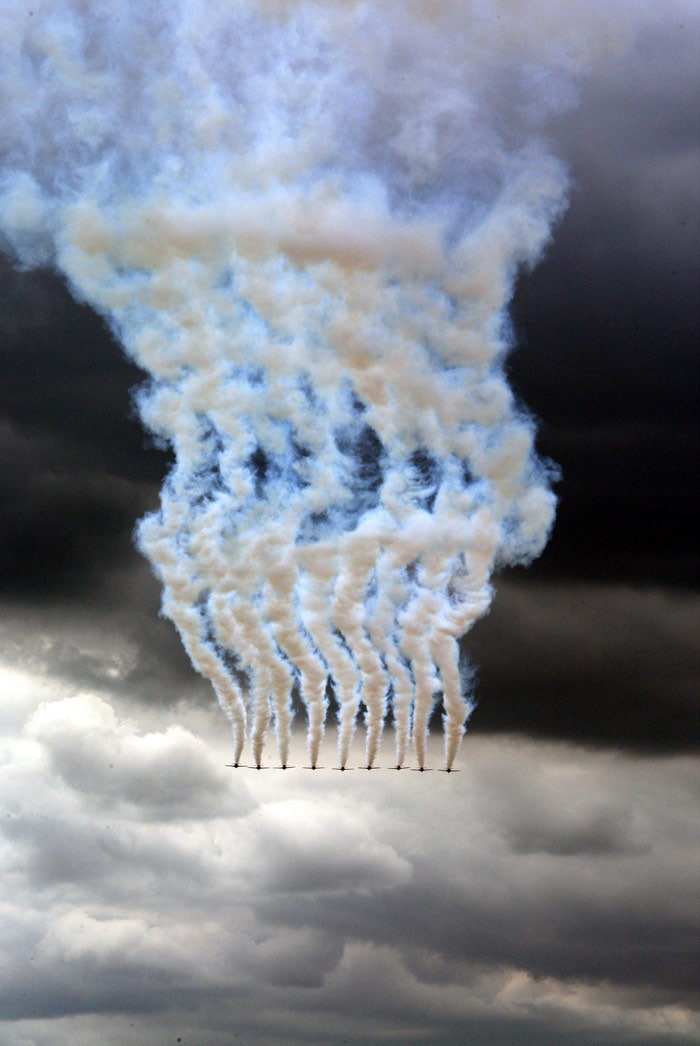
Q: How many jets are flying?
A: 9